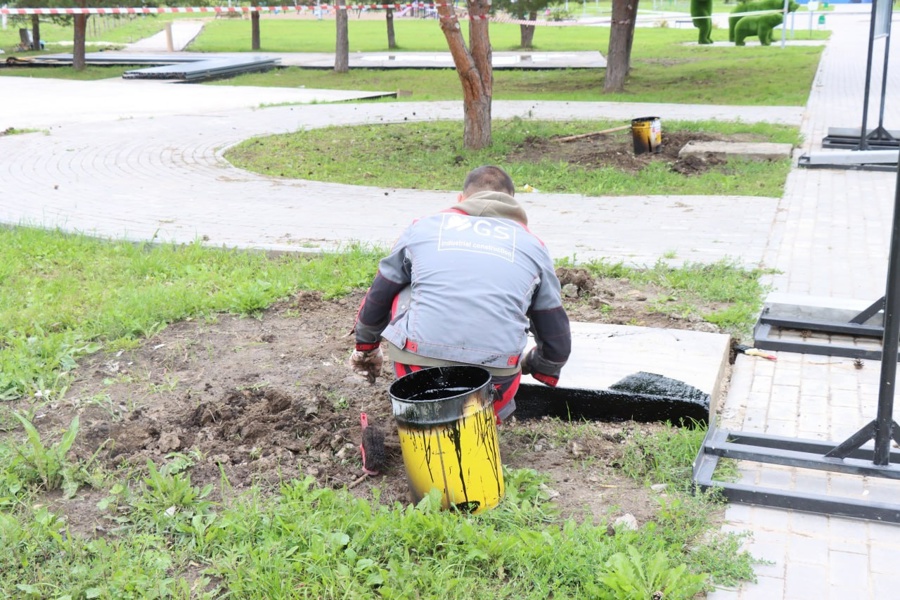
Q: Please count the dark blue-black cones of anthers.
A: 0